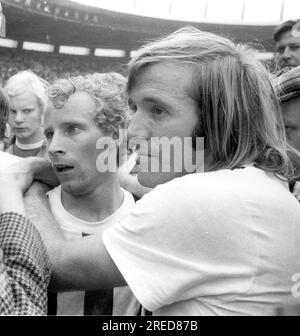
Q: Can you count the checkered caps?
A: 1